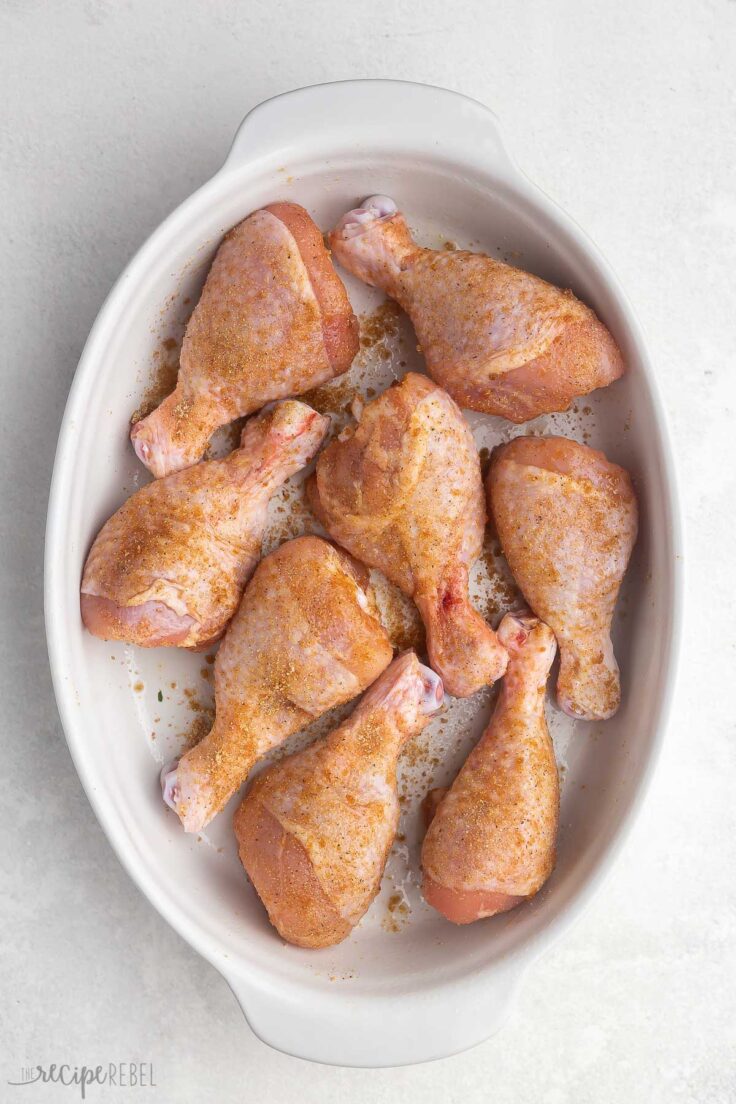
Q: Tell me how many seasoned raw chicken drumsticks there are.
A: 8